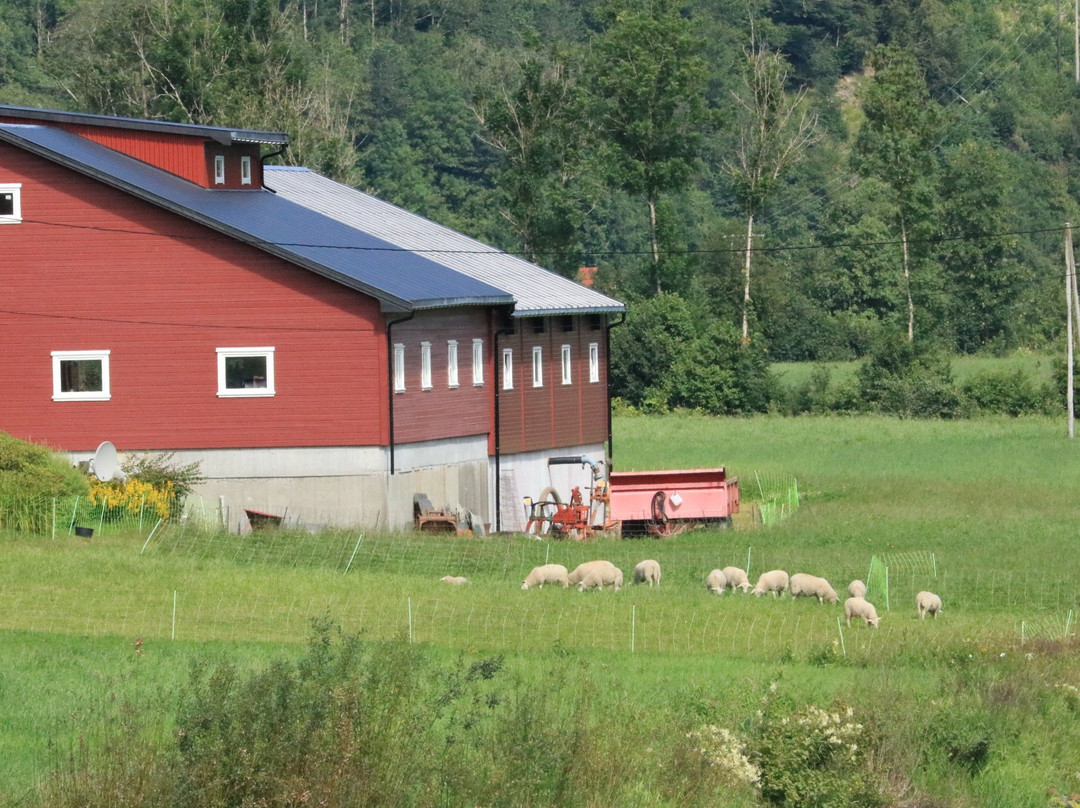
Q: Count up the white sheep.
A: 12